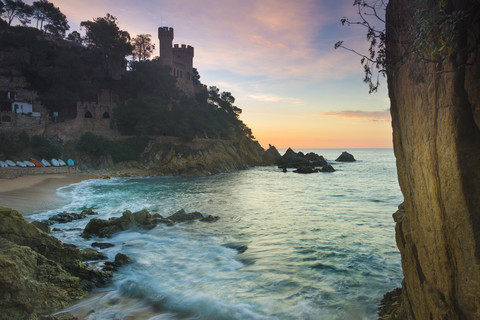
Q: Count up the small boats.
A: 9